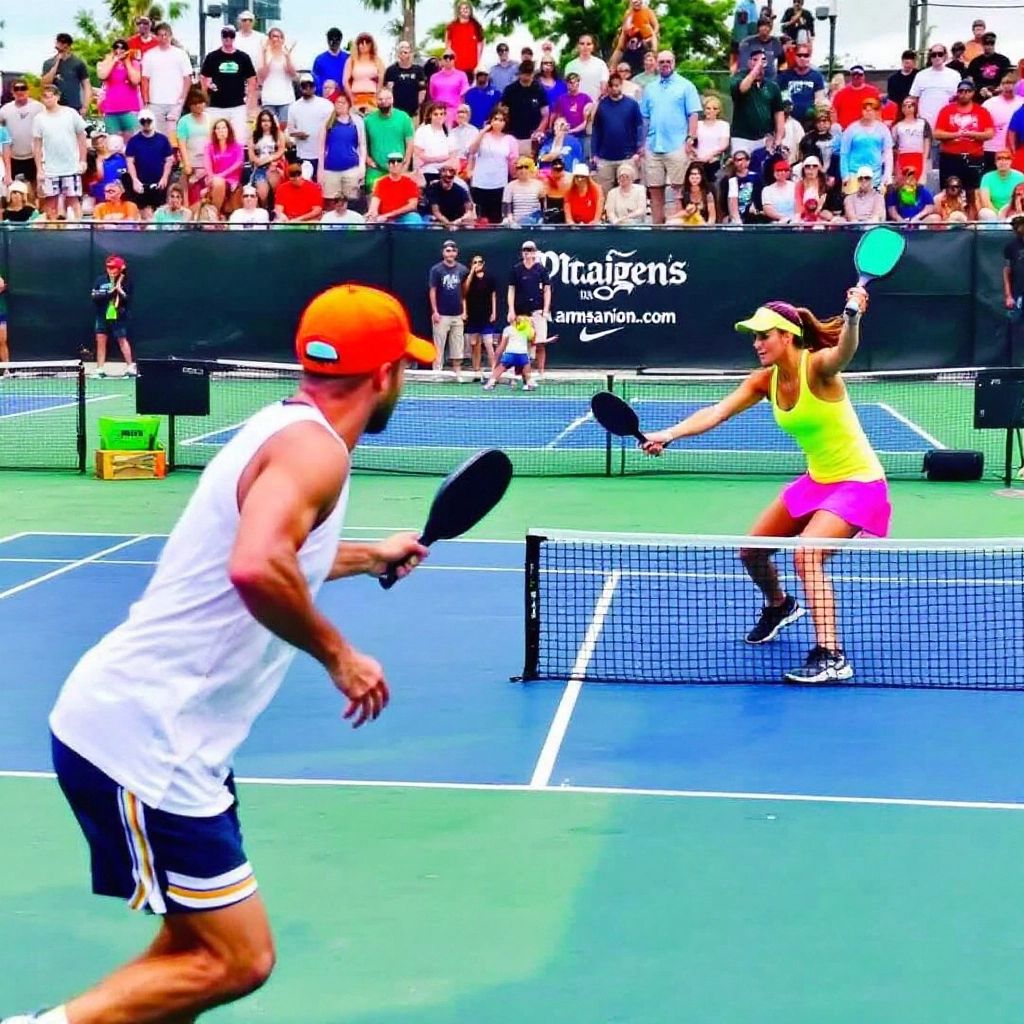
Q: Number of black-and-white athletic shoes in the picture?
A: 2